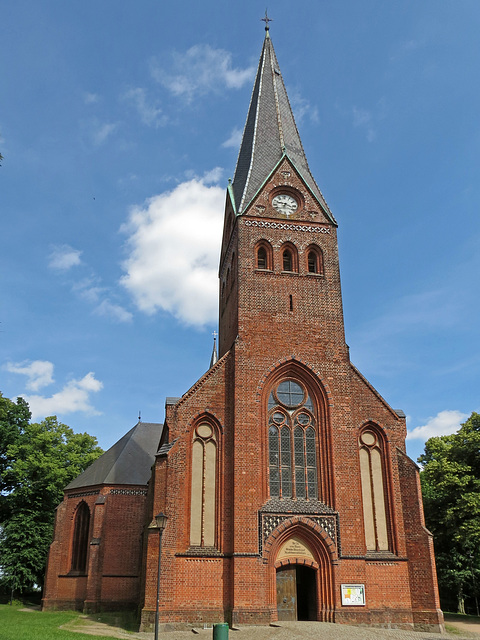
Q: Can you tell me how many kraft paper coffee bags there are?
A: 0